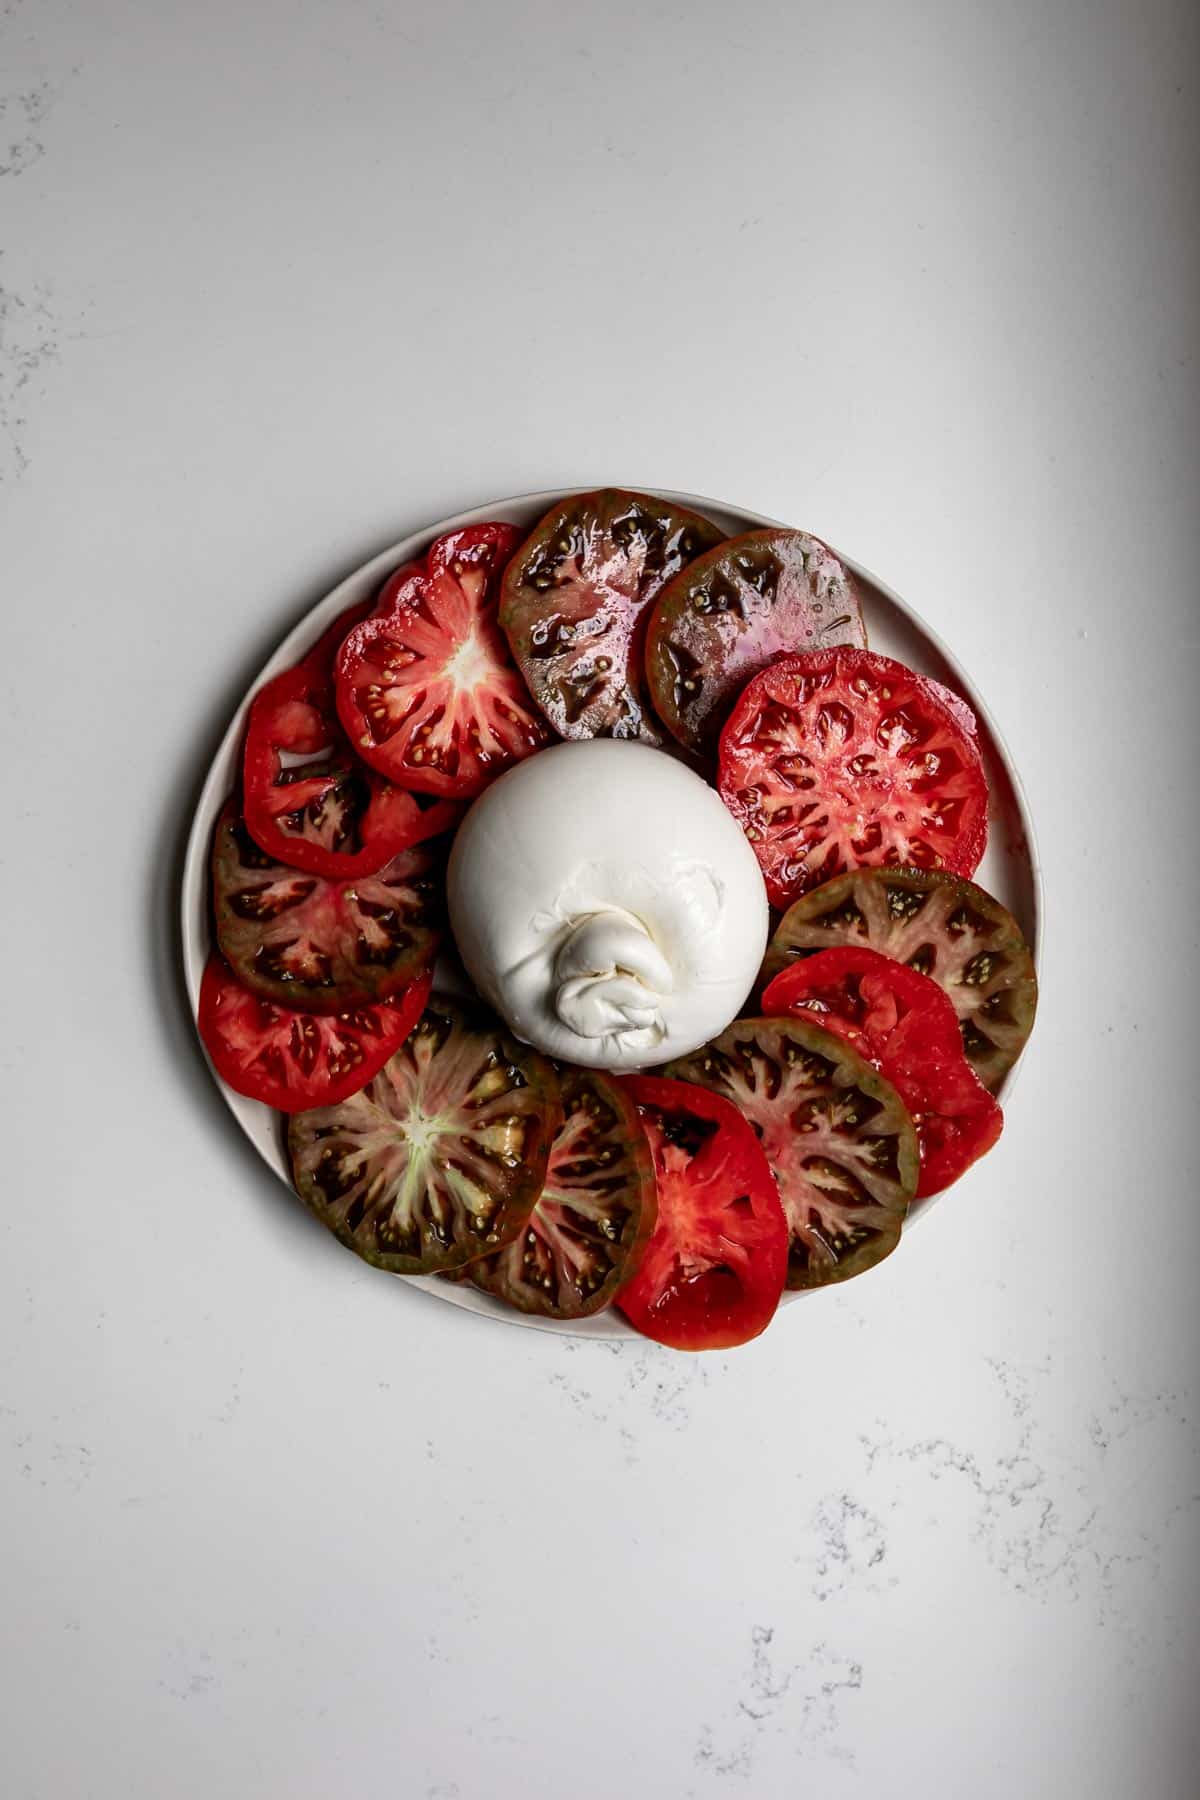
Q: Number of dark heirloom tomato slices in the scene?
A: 7